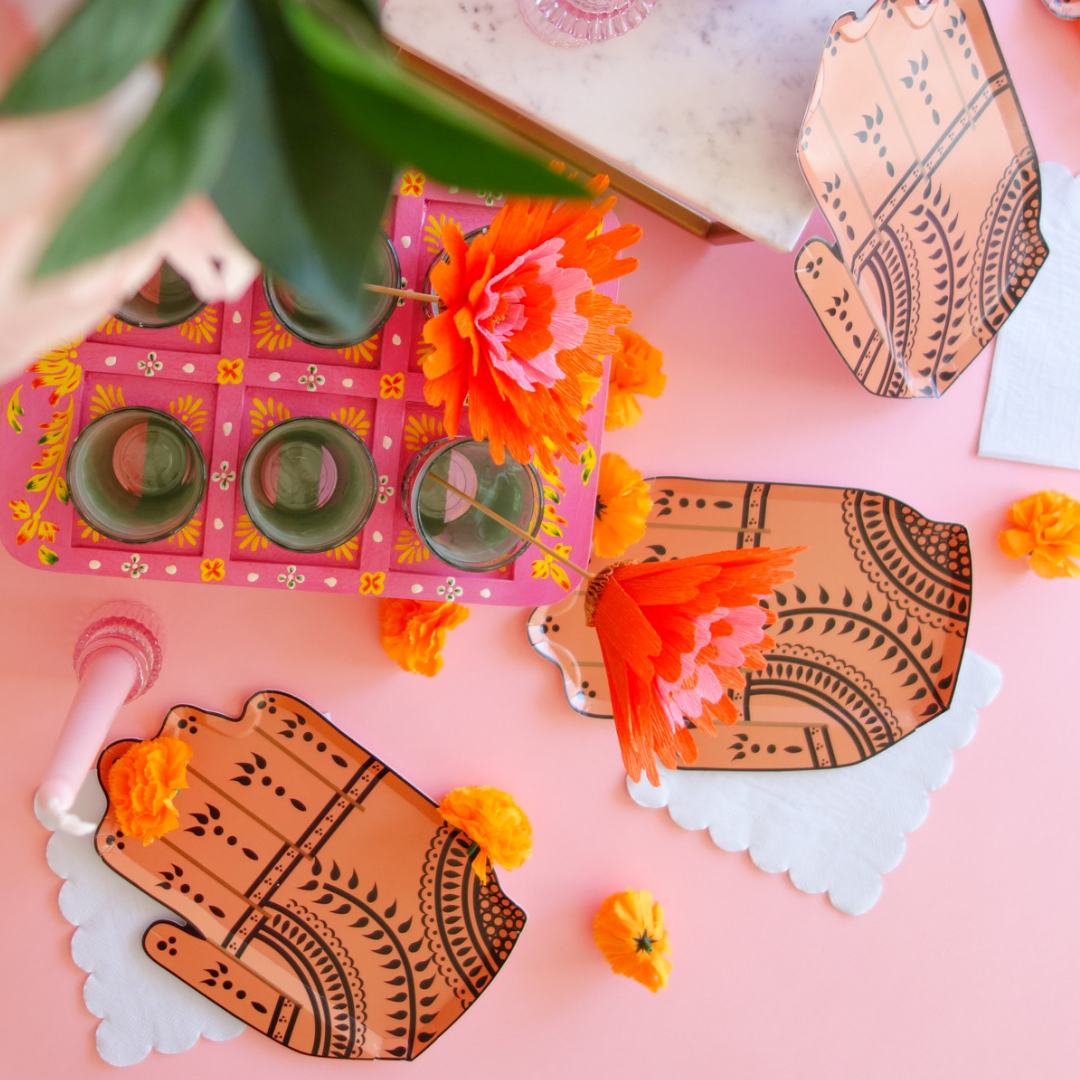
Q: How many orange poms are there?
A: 7